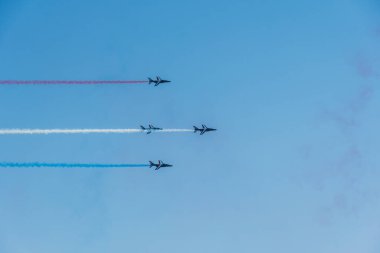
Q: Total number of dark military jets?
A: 4